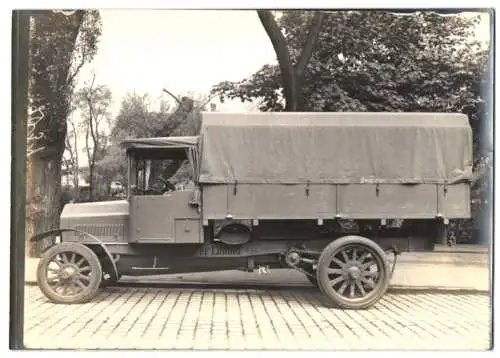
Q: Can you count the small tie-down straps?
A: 4